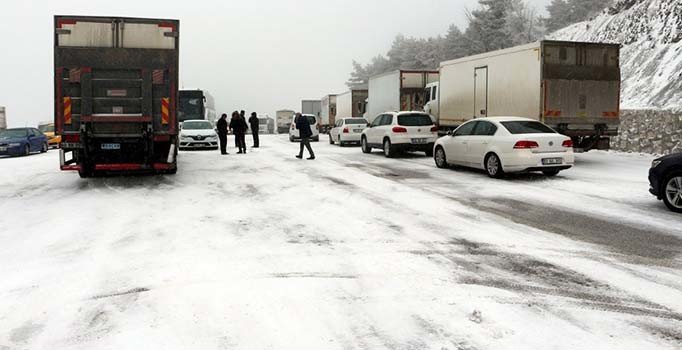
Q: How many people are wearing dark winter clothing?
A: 5